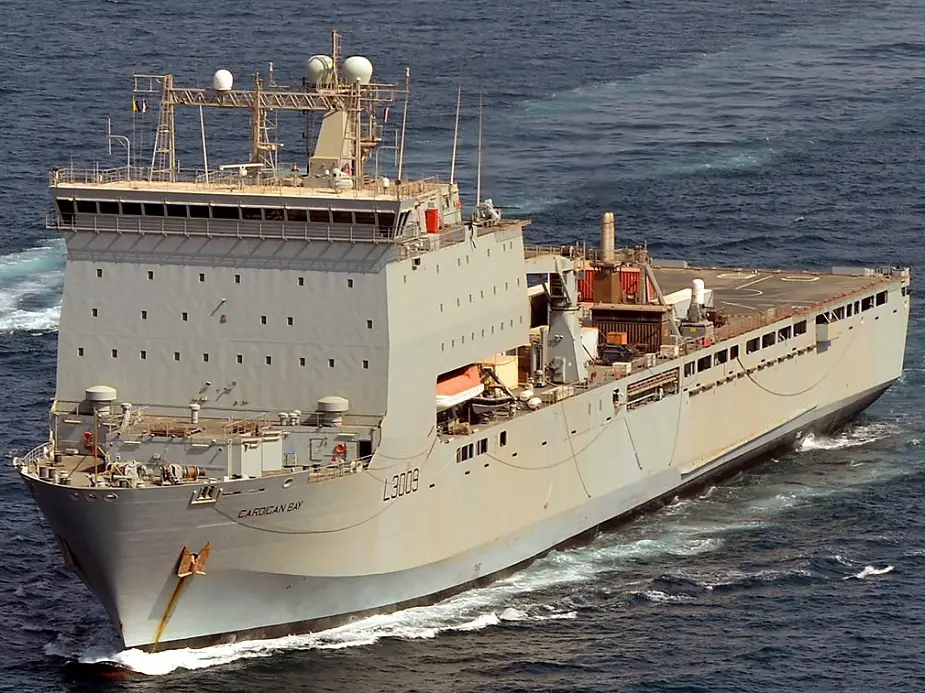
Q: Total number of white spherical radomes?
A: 3